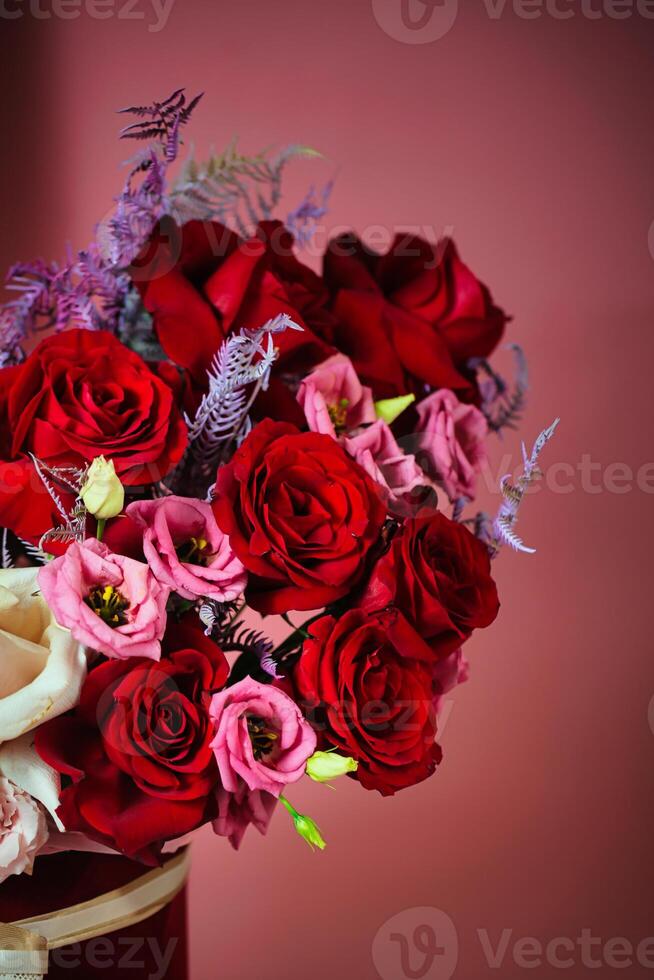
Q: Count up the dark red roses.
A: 7